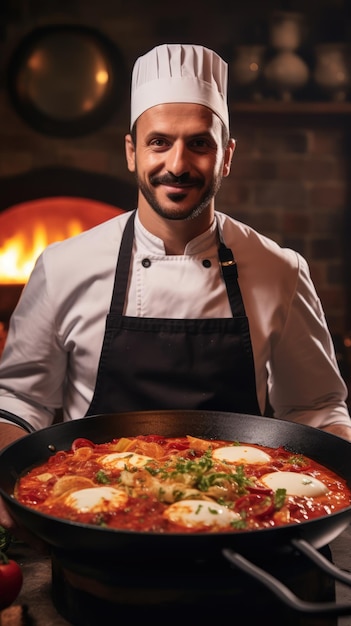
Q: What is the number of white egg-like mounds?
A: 5